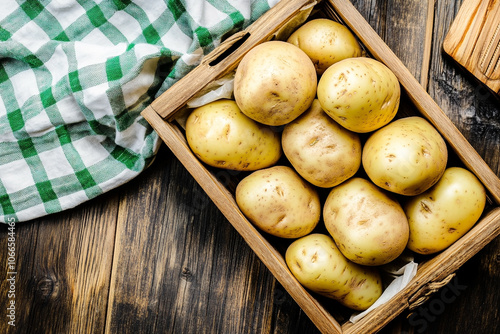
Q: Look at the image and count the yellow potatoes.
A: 10